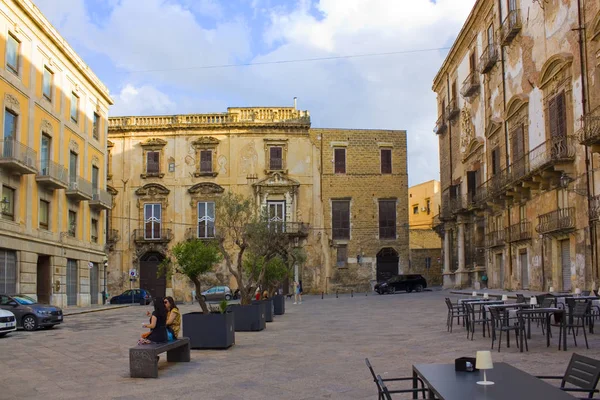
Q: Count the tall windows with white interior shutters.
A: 3